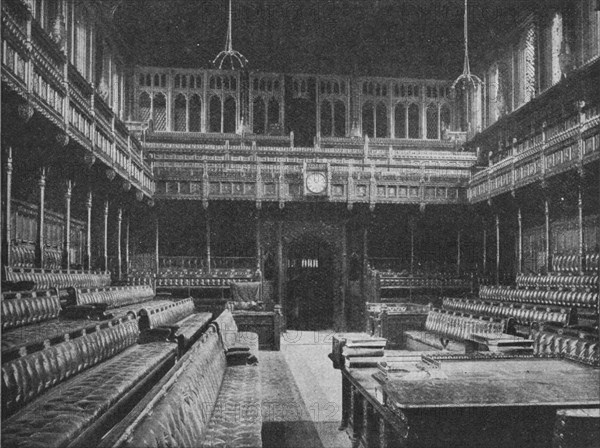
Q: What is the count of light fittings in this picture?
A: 2